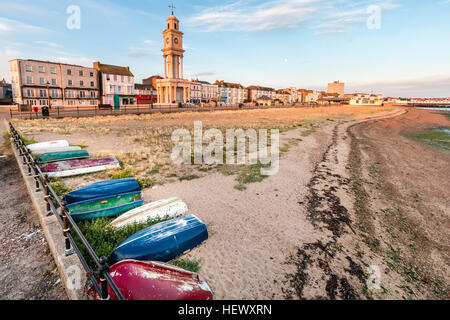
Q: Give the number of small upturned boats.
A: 9